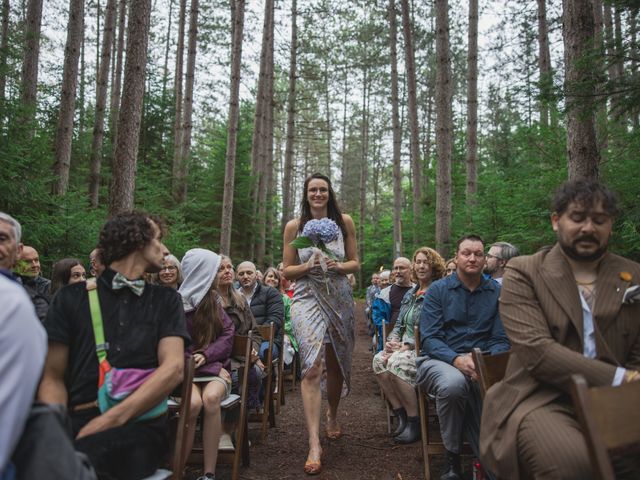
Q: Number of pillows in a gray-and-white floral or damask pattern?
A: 0